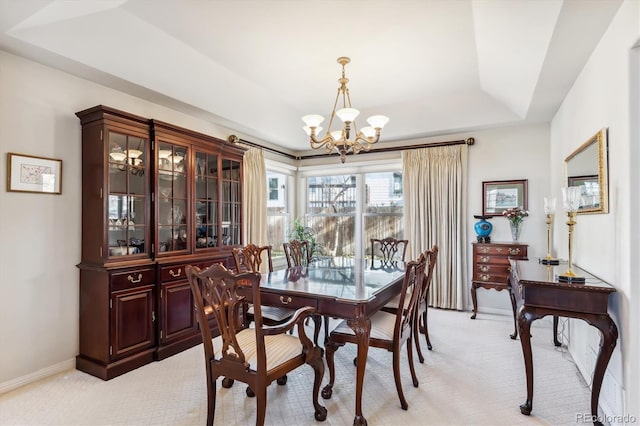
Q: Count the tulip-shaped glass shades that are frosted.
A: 6